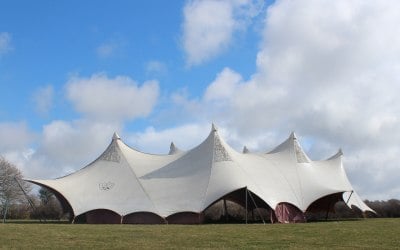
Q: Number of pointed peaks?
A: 6